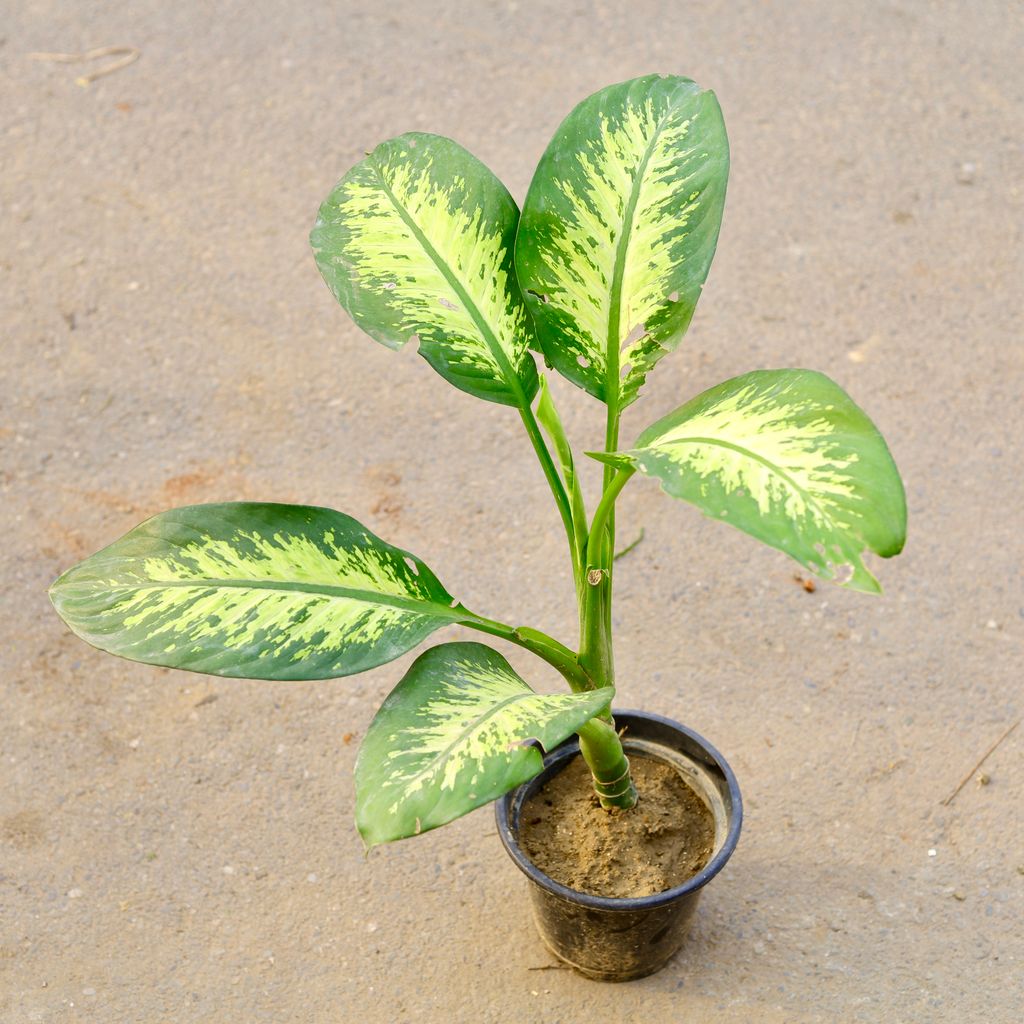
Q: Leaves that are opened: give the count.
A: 5